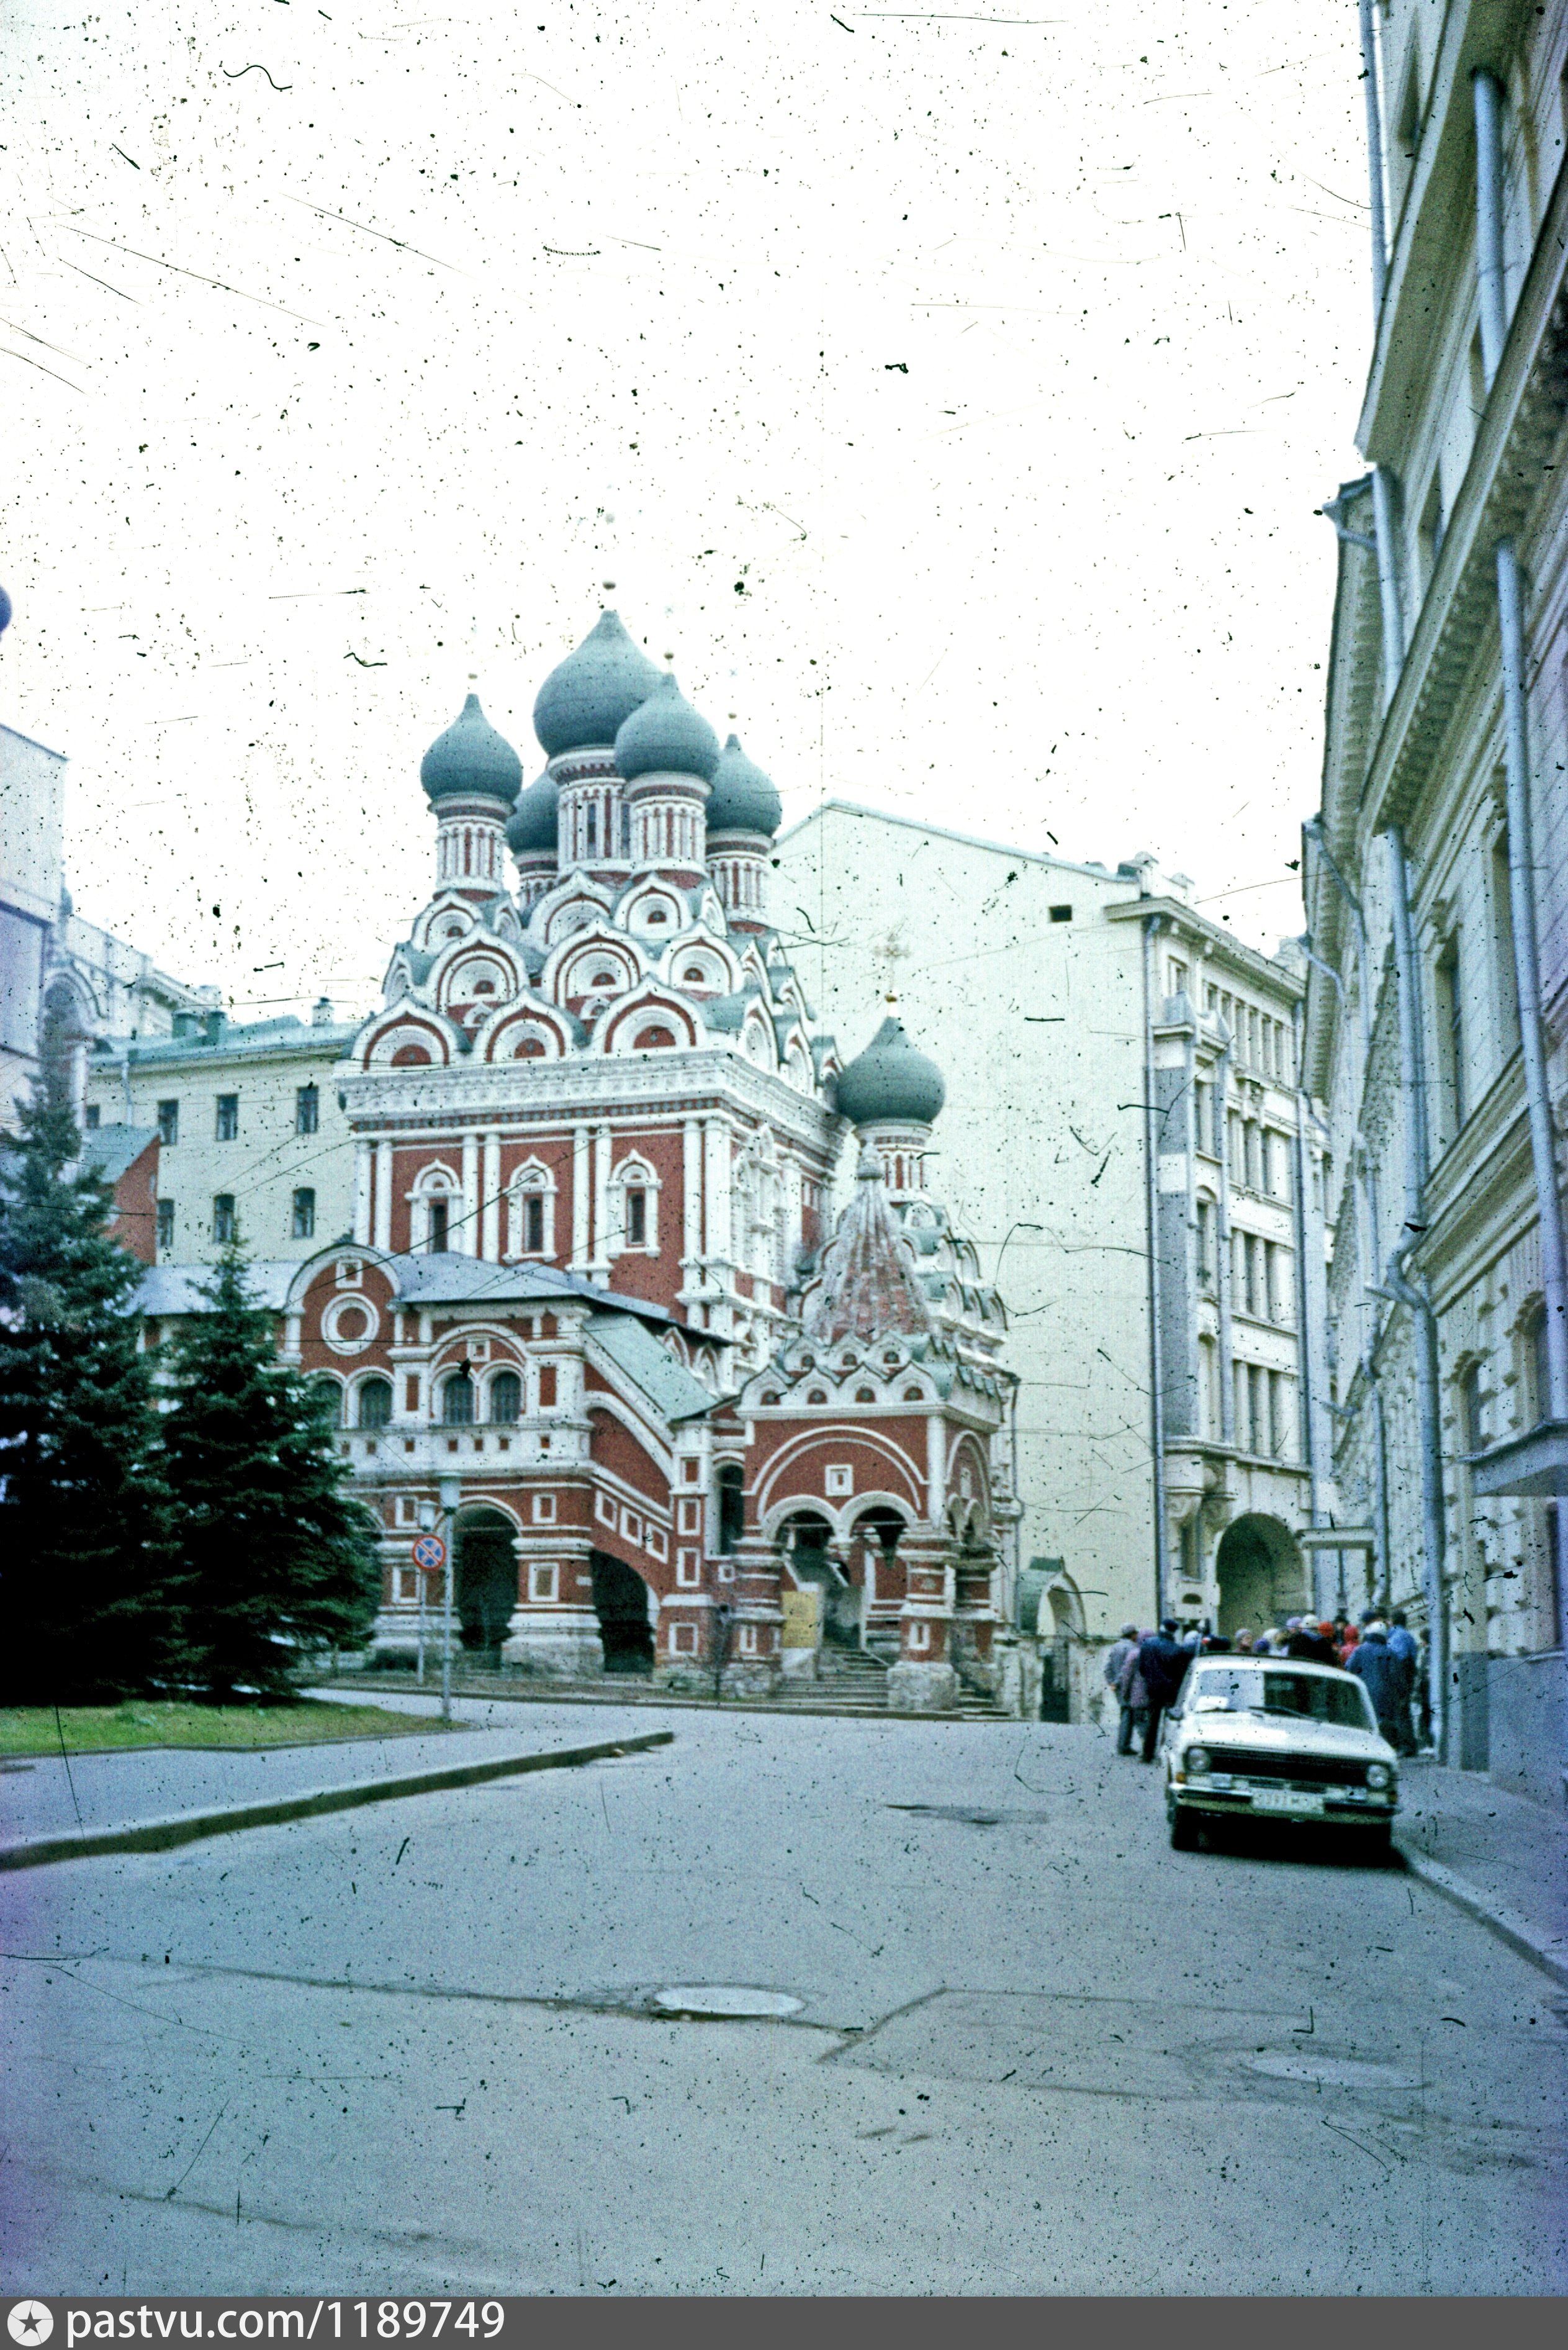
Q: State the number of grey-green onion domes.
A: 6